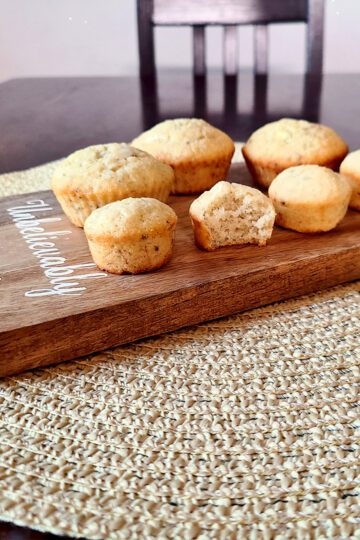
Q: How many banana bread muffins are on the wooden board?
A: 7